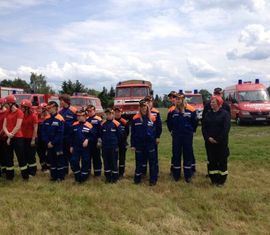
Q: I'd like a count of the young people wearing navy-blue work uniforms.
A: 10